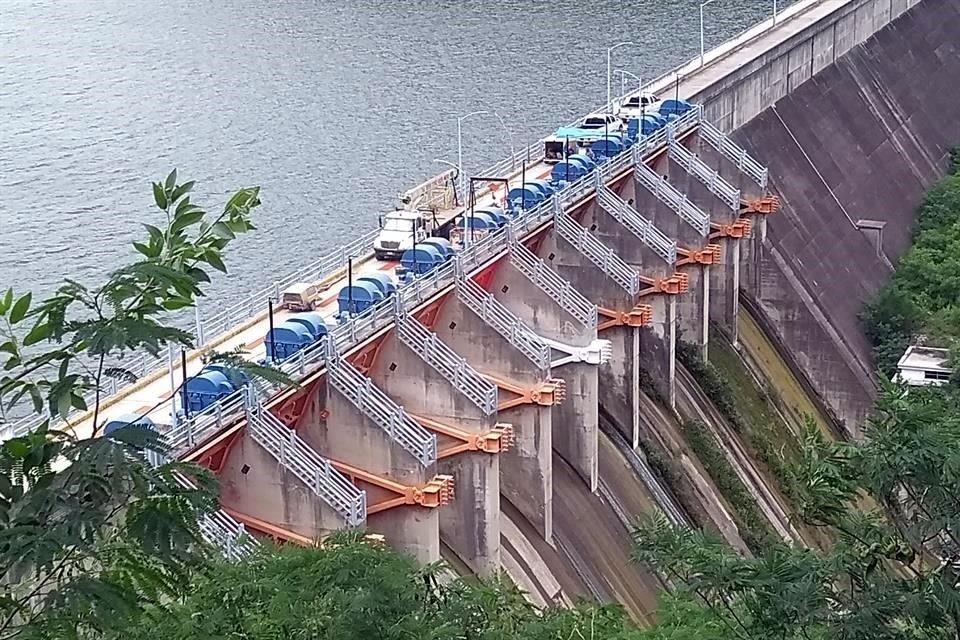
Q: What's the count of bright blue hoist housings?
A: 11